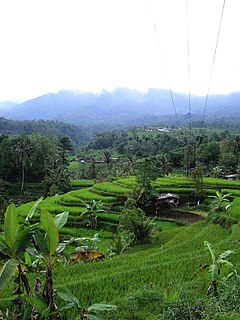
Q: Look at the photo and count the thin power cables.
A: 3